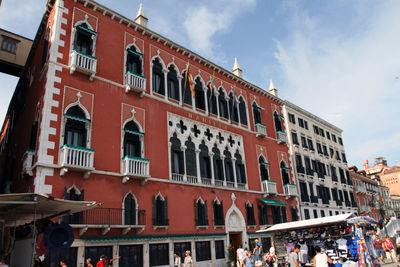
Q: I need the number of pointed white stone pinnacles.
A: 3